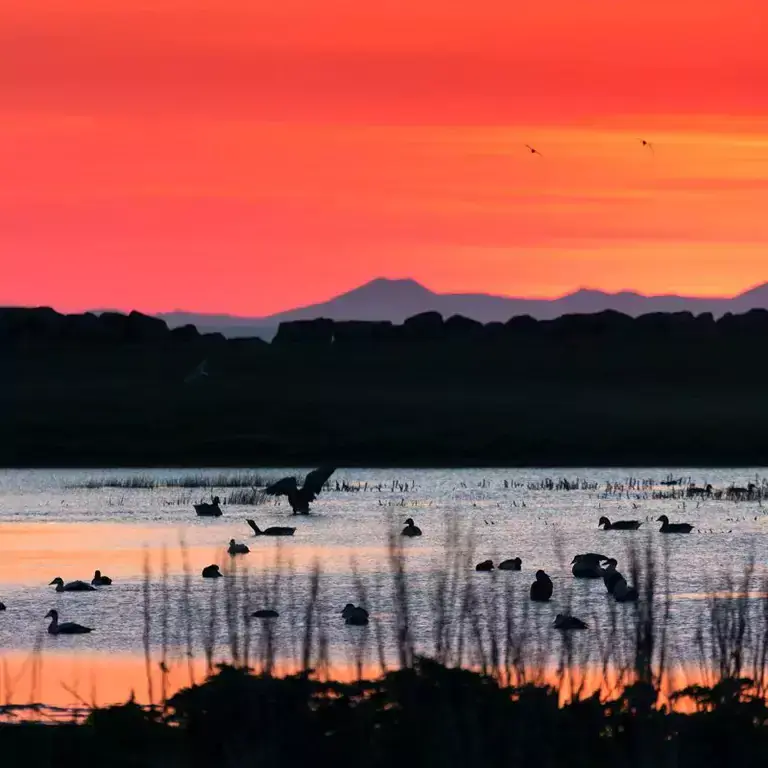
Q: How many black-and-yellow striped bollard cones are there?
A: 0